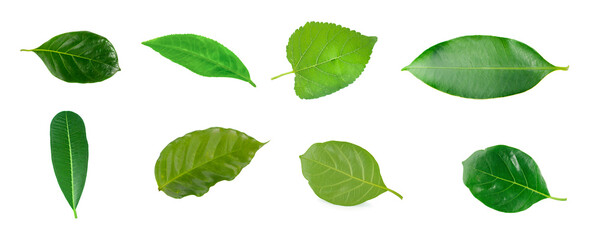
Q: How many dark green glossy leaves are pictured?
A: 2